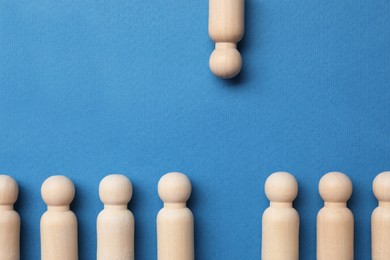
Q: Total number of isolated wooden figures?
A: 1